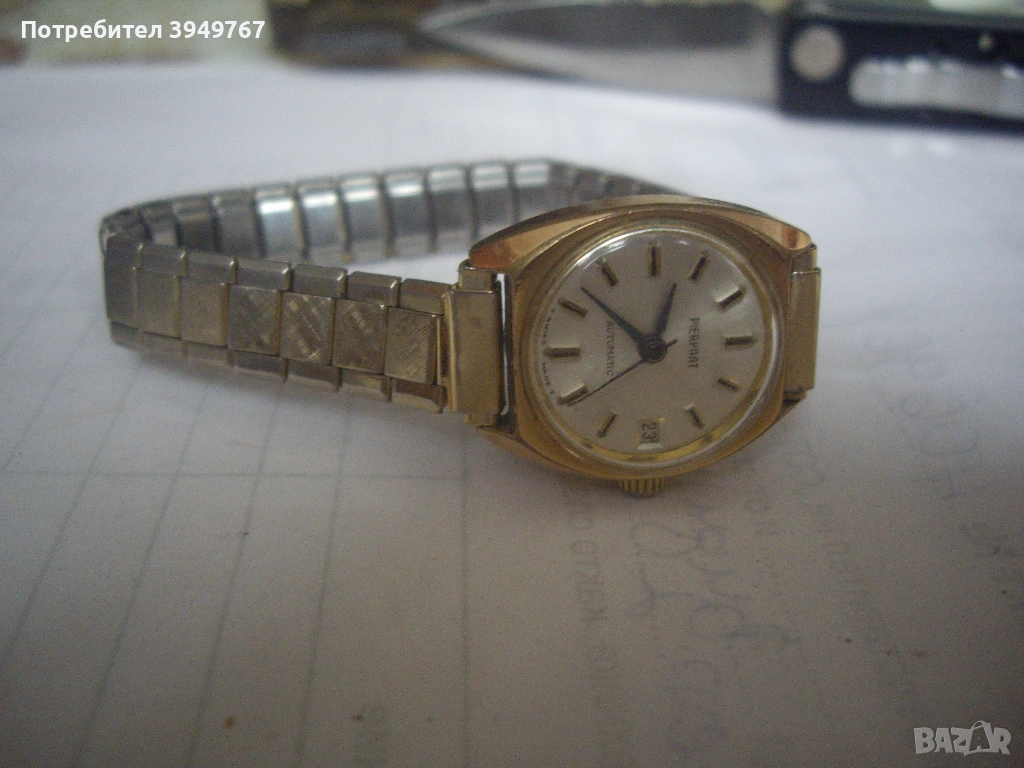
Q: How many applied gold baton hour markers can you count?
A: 11